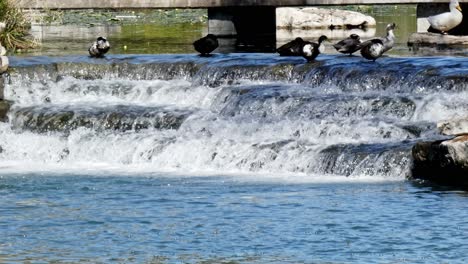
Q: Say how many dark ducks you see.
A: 6